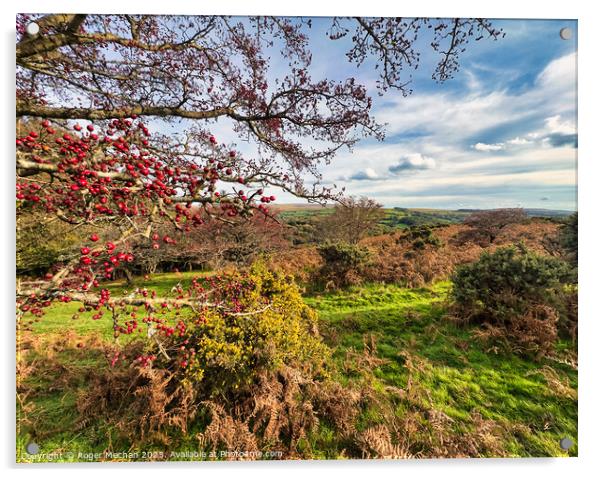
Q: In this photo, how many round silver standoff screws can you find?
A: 4